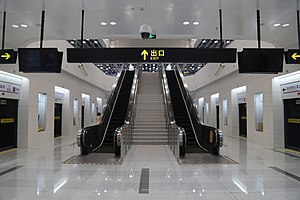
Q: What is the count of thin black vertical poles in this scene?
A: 6